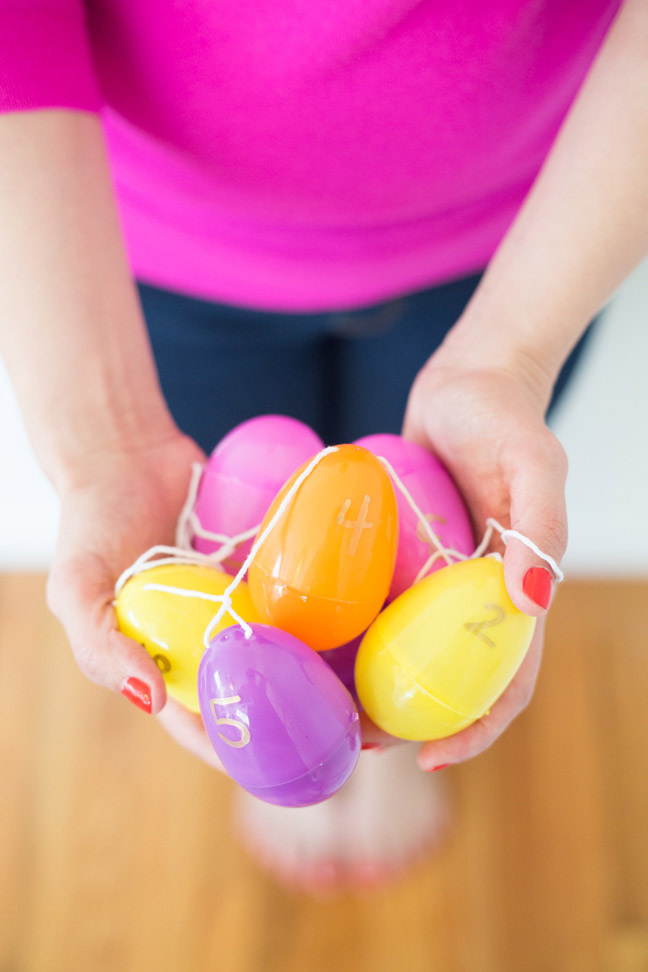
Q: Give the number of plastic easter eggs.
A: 7